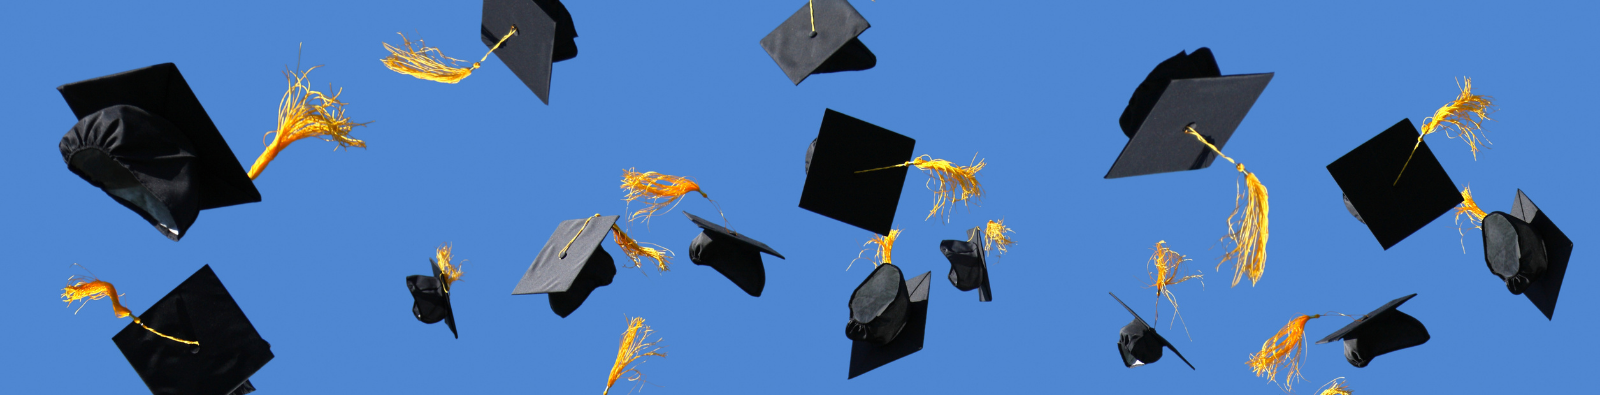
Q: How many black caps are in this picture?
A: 15